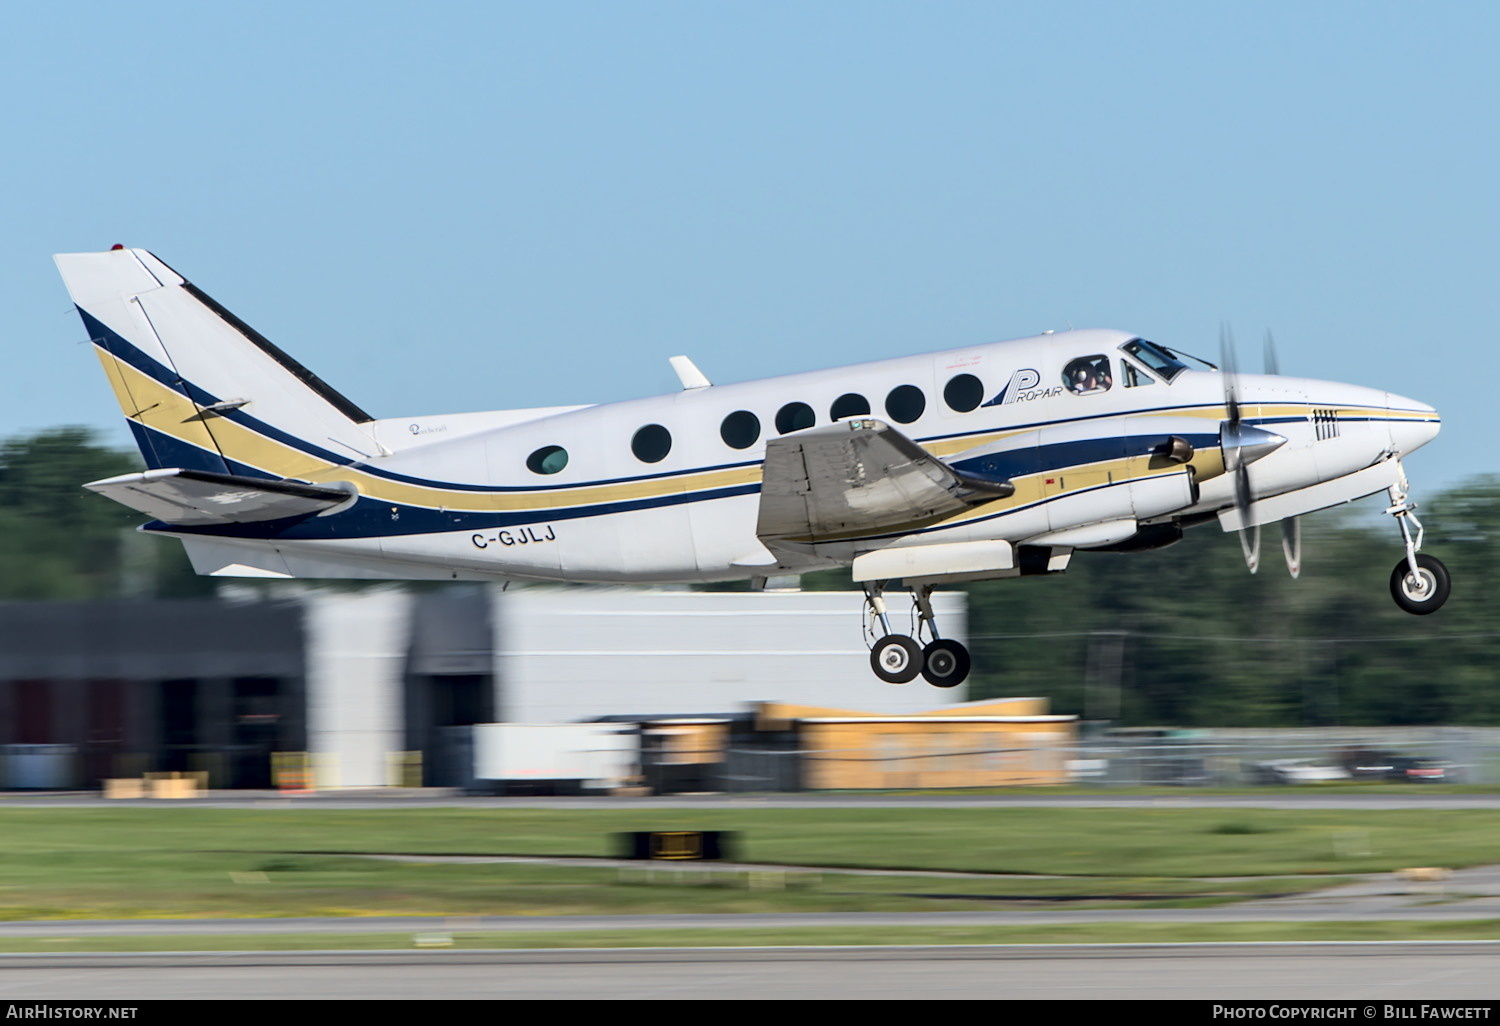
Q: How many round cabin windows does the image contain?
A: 7